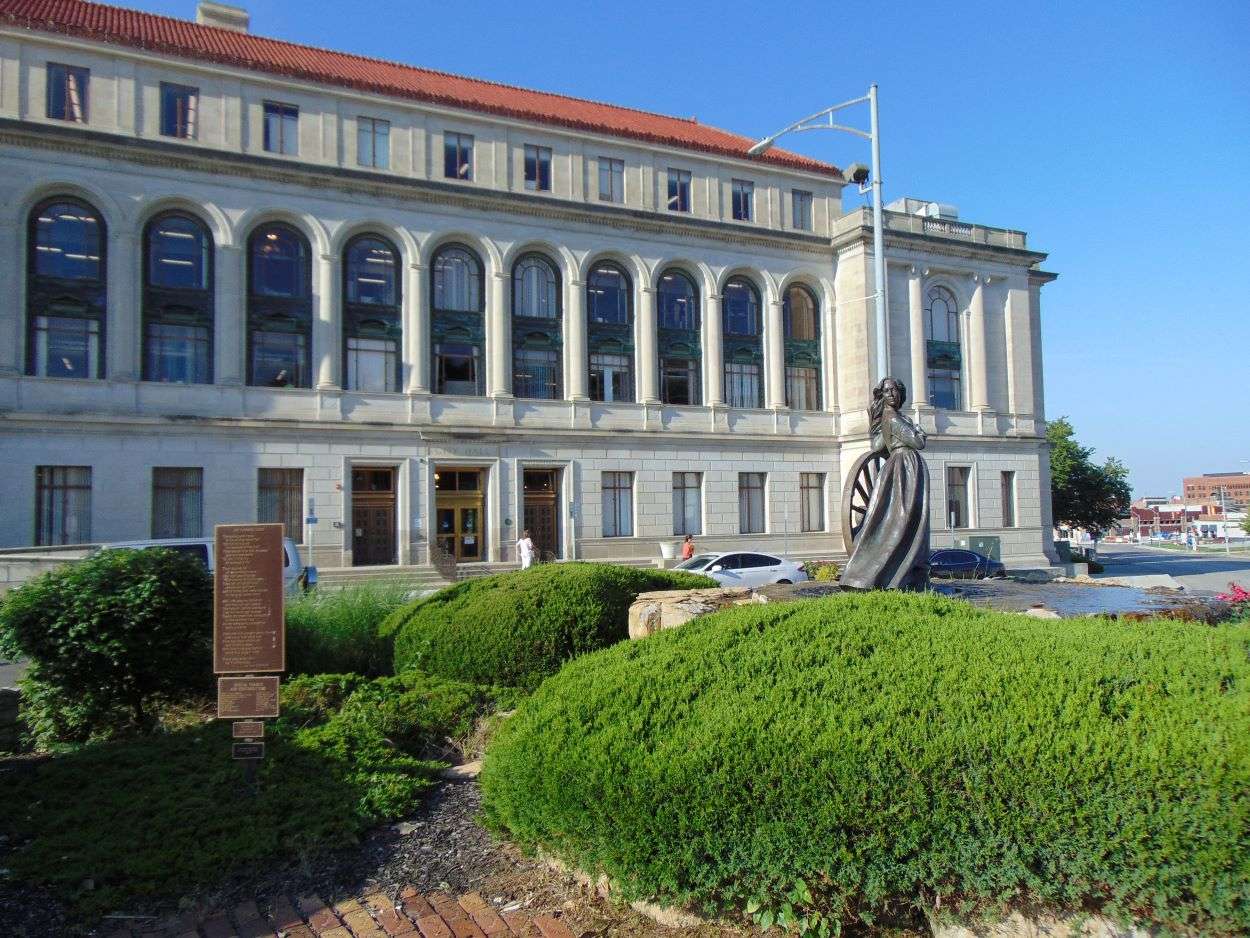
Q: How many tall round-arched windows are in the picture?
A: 11